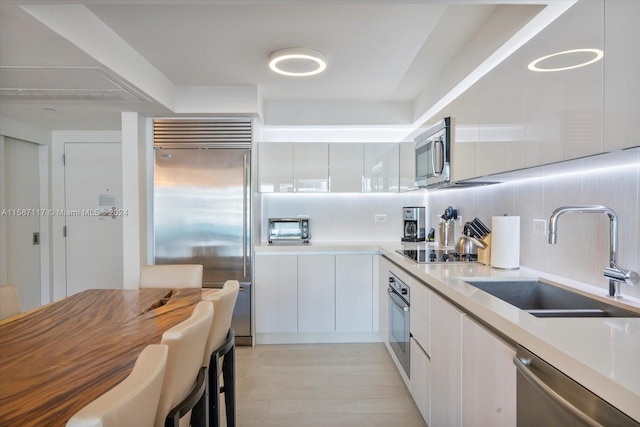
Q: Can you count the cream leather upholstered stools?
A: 5